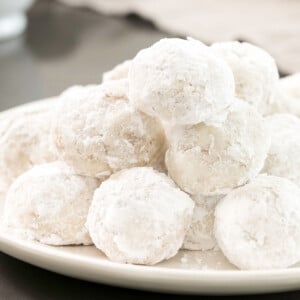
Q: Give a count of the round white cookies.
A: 12